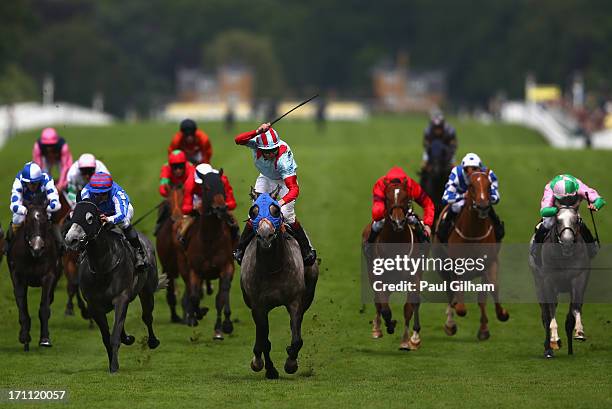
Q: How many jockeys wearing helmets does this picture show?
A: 12